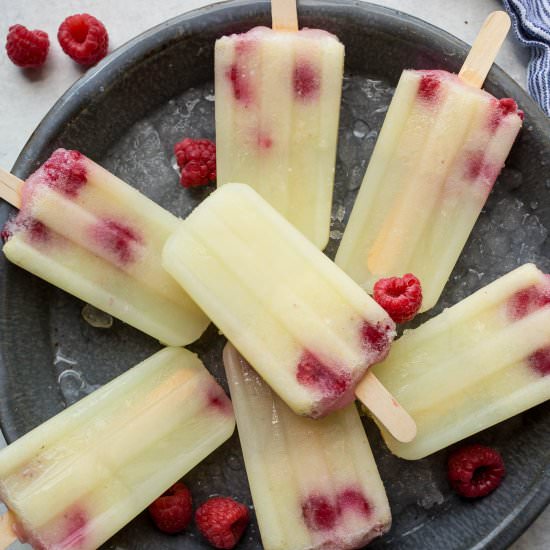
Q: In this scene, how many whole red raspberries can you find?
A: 7